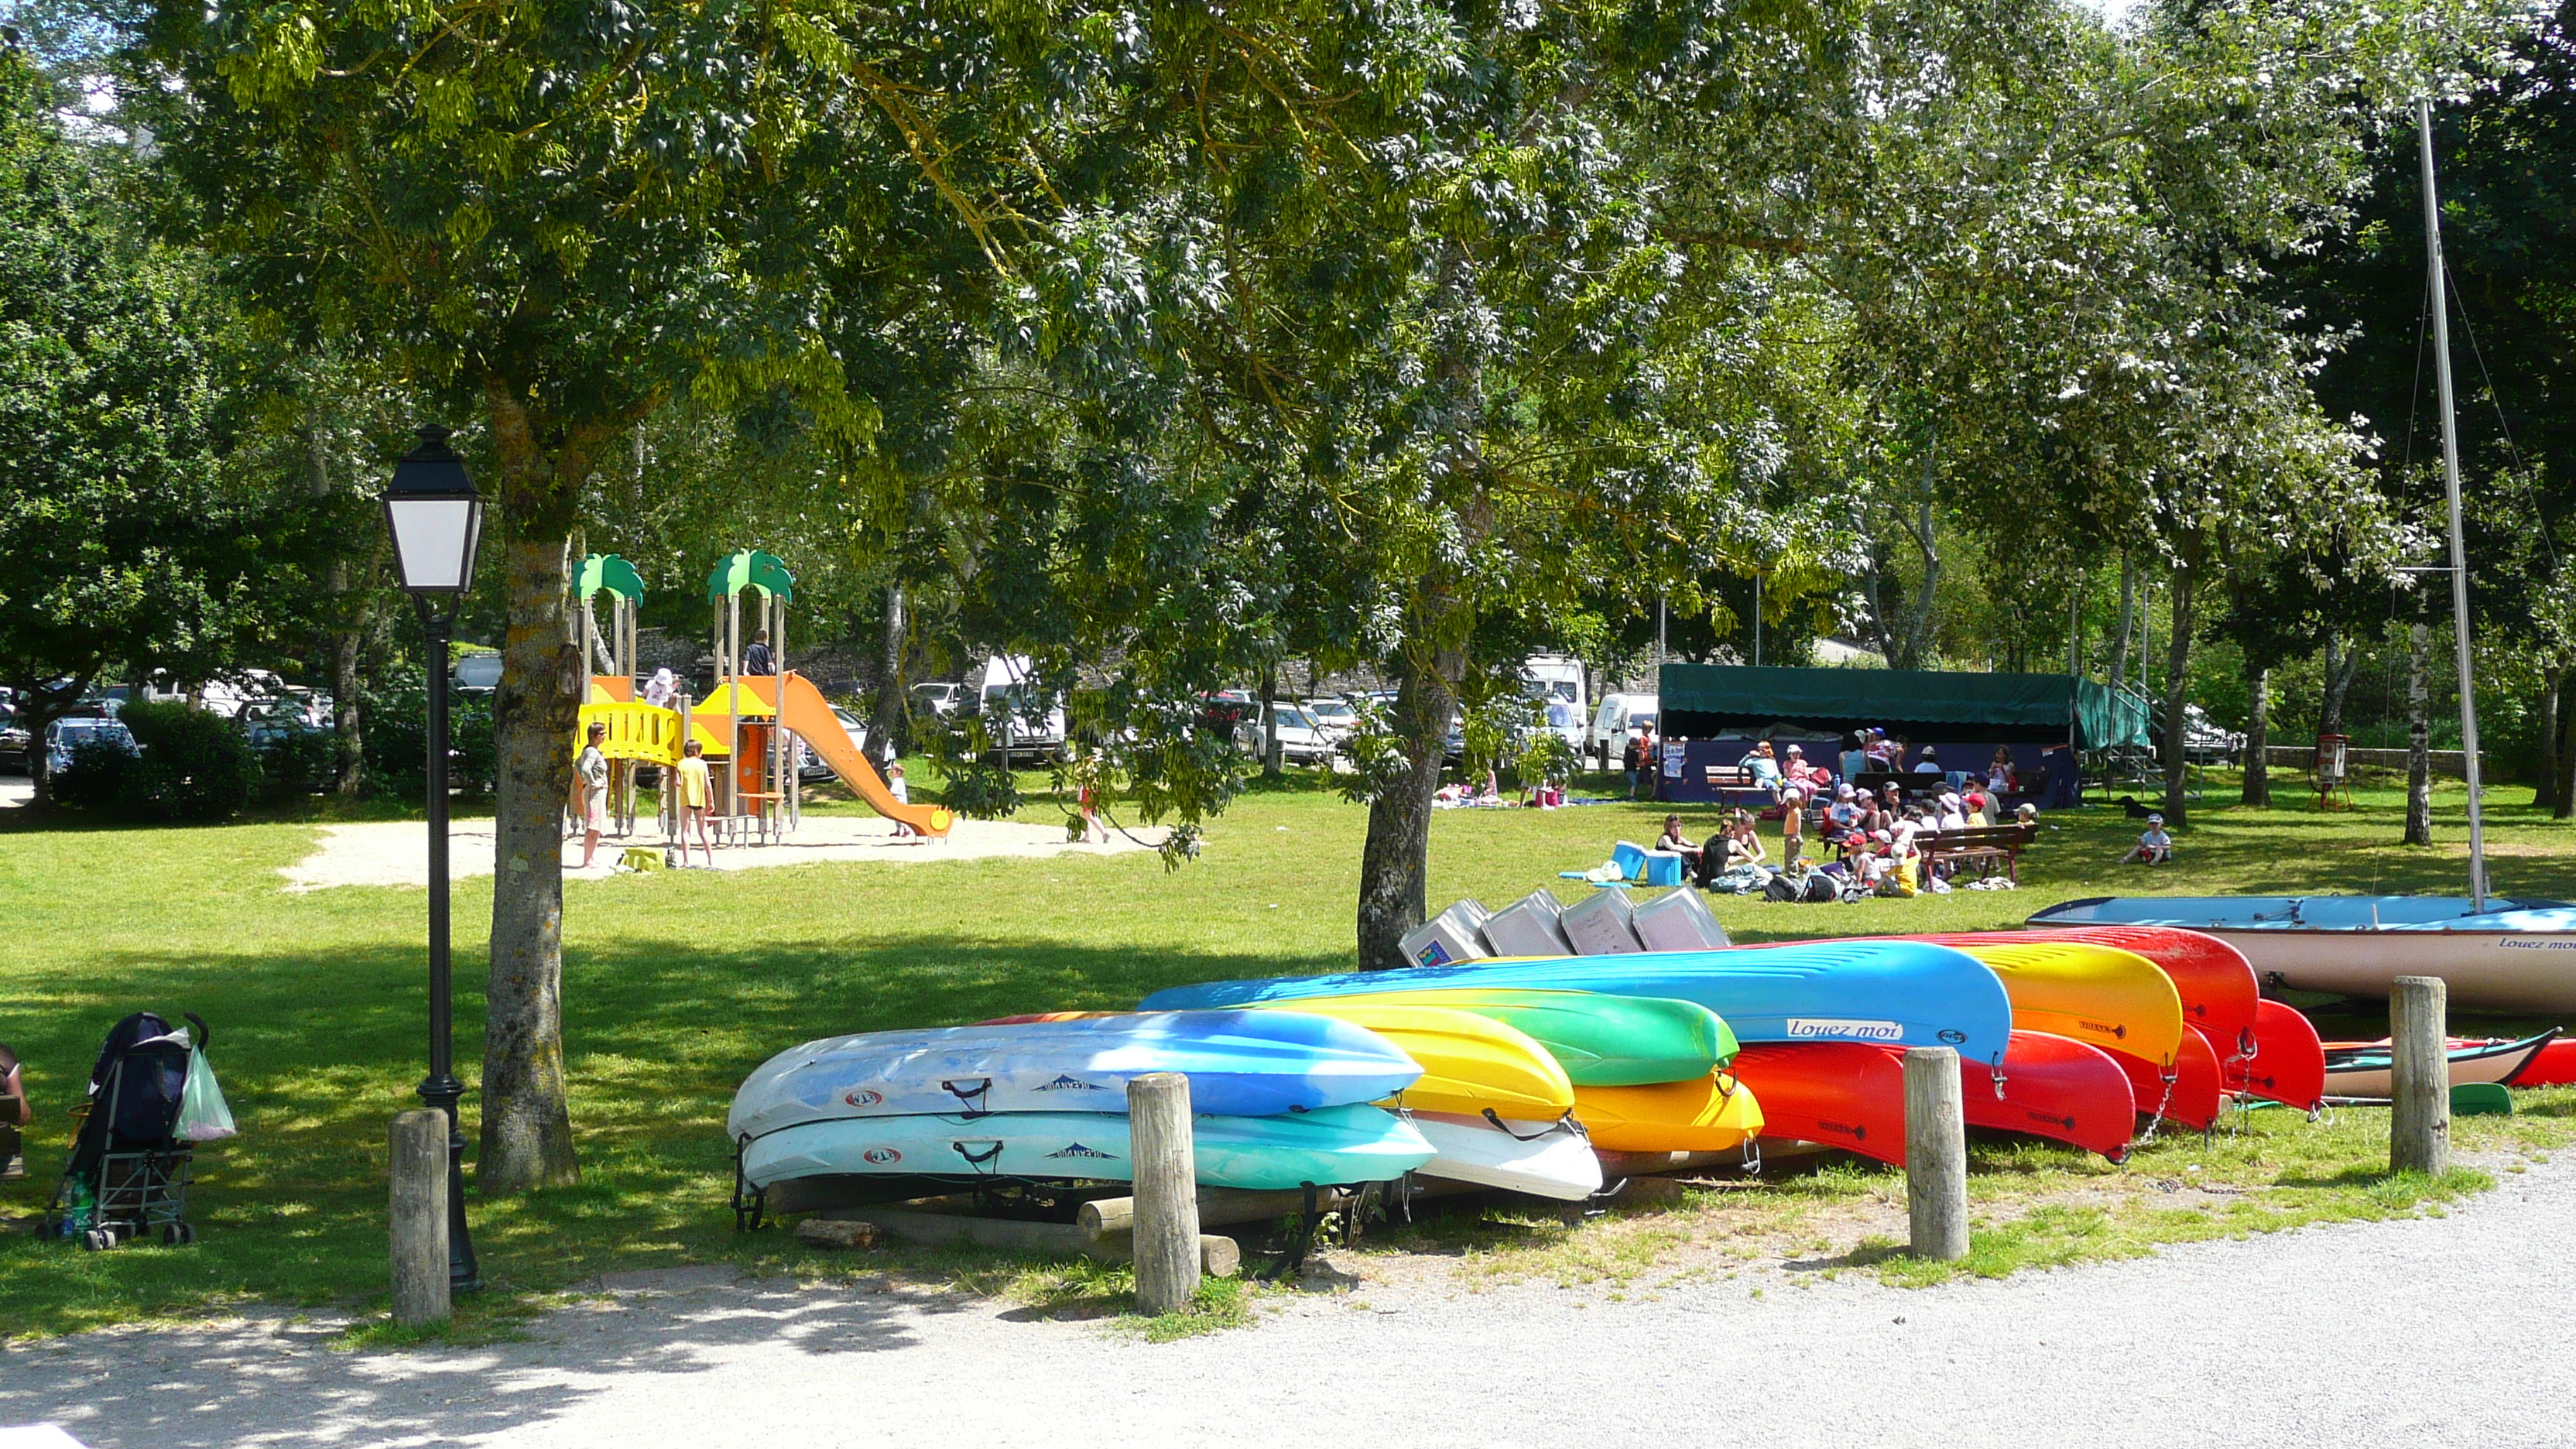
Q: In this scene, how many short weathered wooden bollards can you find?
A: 4